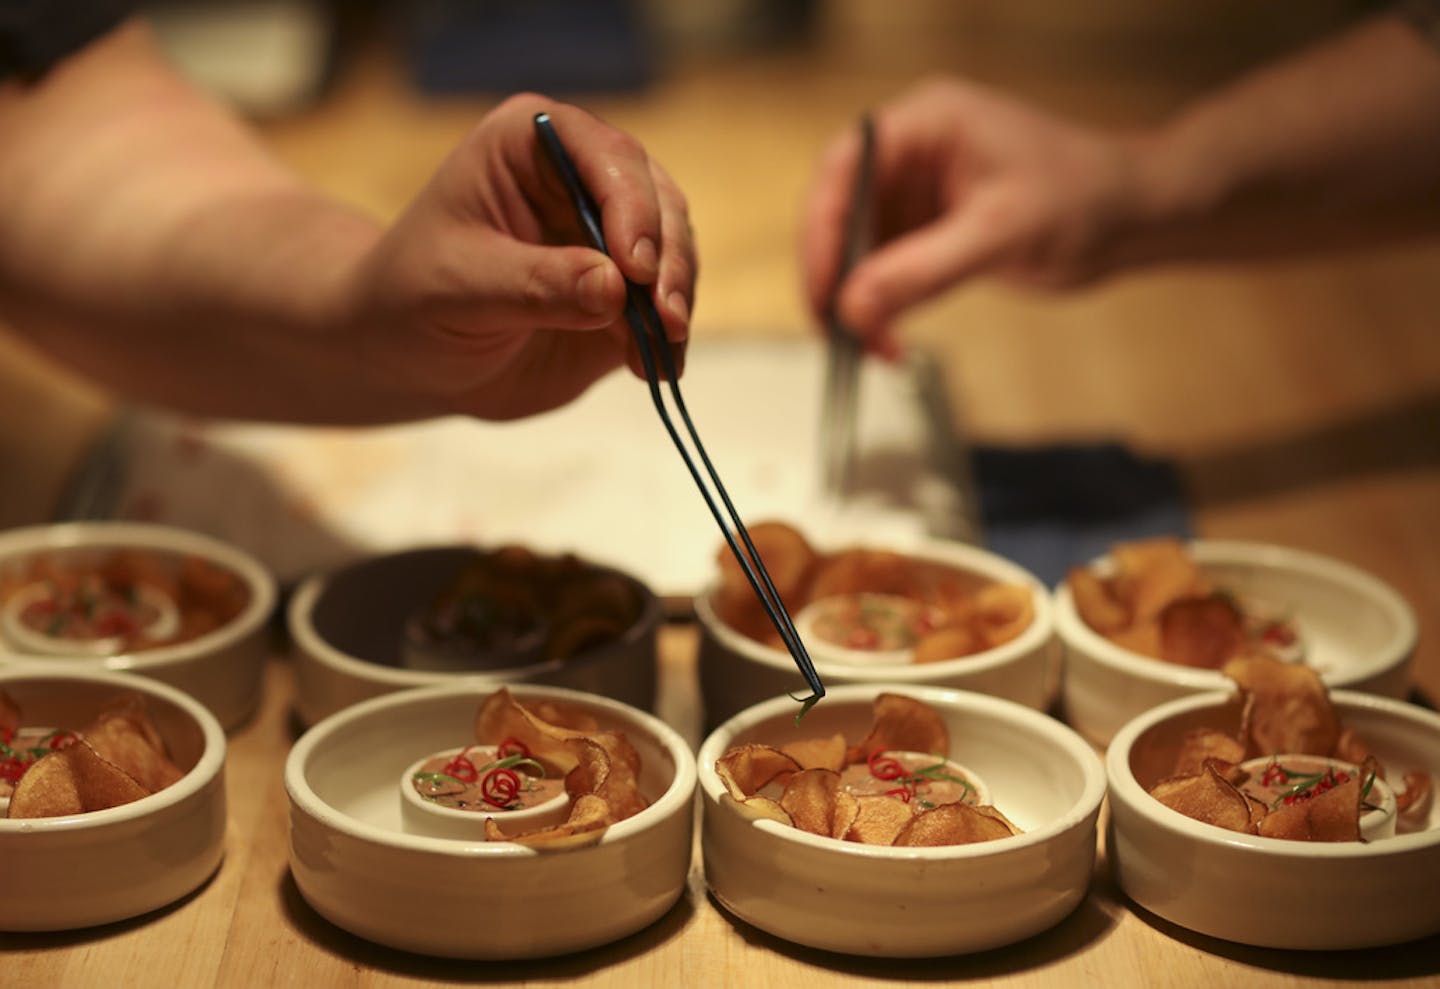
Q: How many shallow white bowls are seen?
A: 8